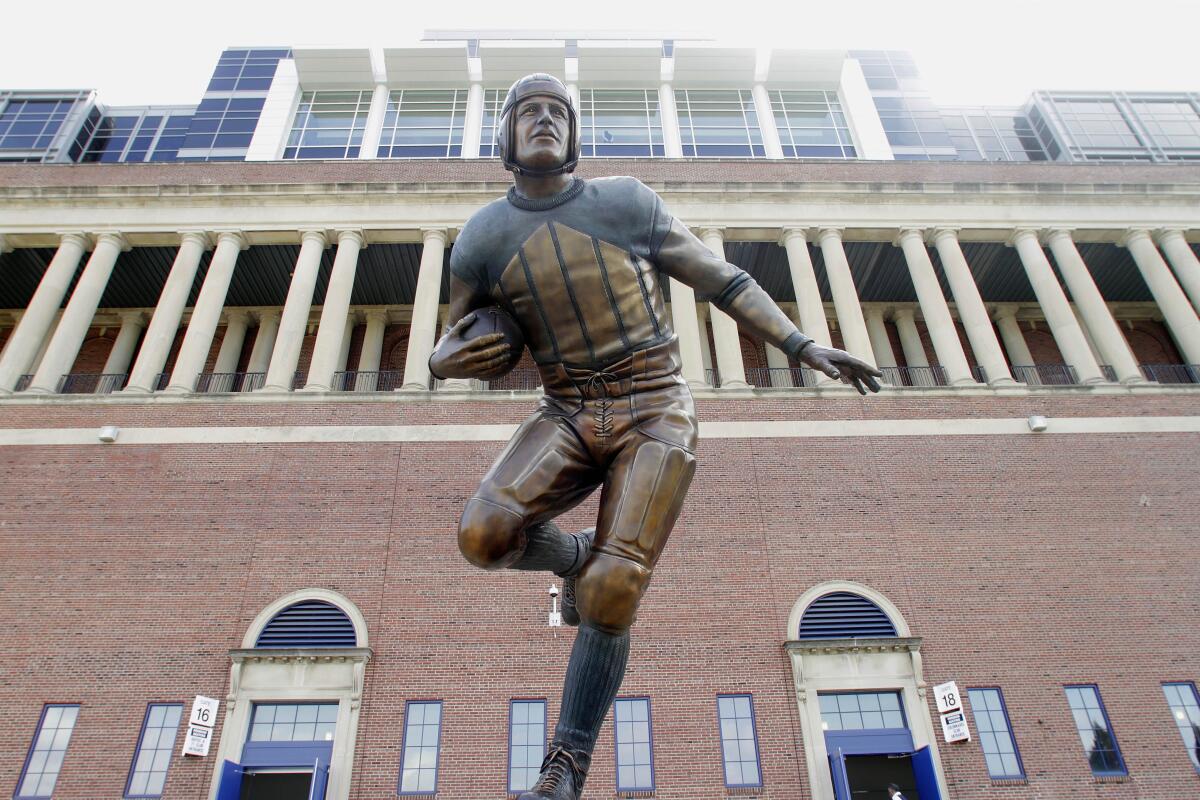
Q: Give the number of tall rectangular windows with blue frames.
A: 9